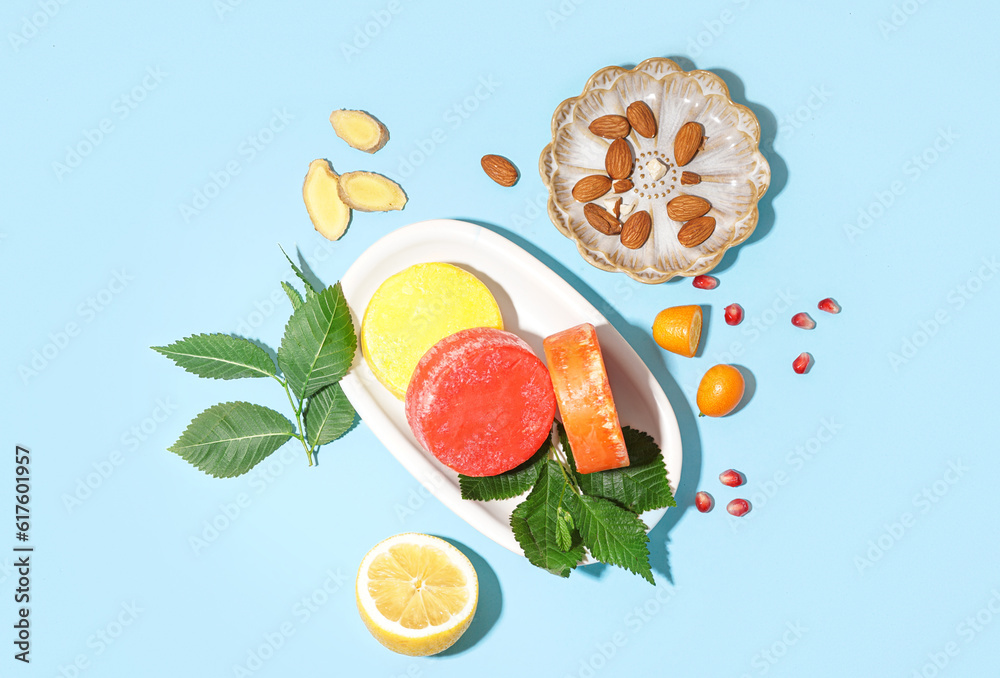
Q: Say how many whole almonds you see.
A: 10